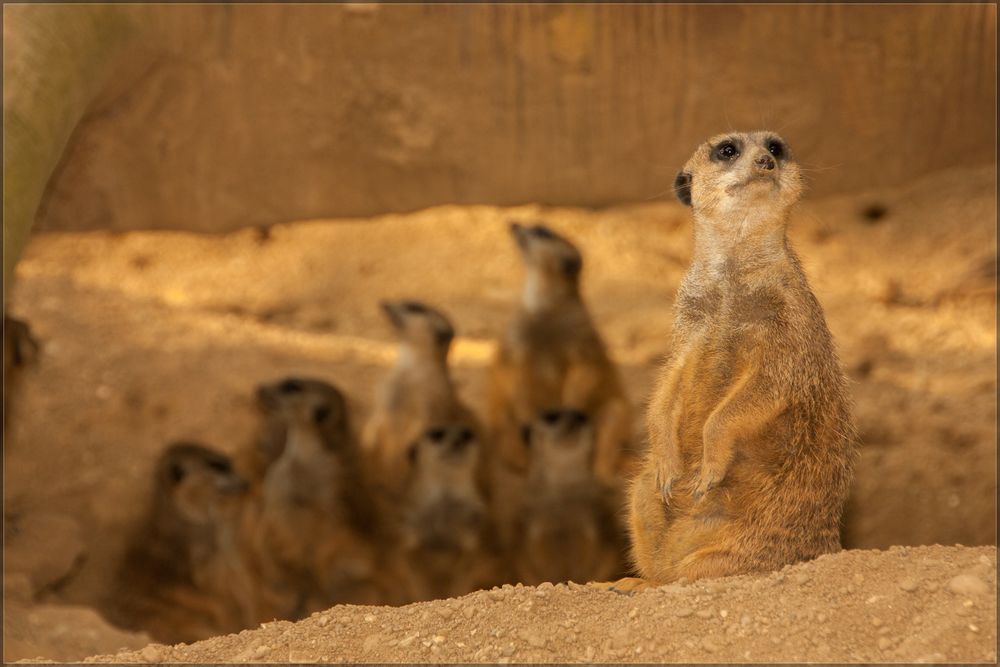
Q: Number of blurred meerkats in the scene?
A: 6